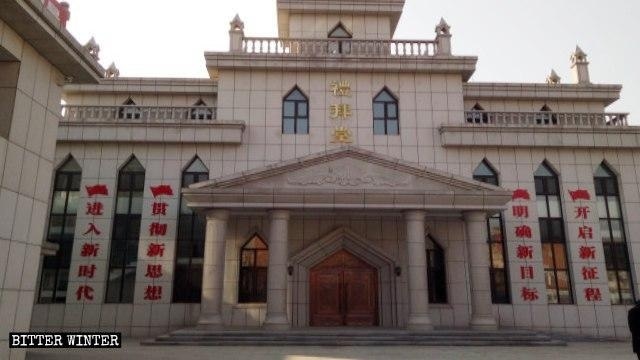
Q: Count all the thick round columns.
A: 4